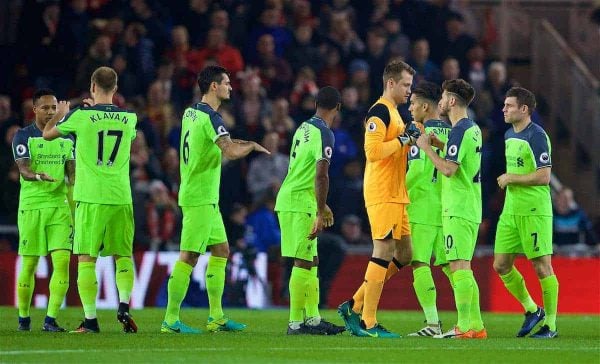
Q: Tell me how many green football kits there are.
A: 7